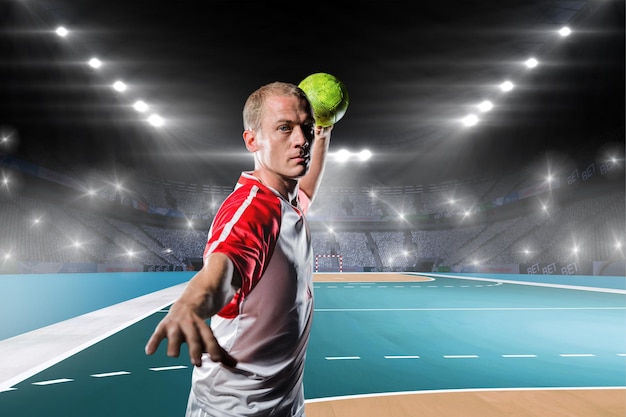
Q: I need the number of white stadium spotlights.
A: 12